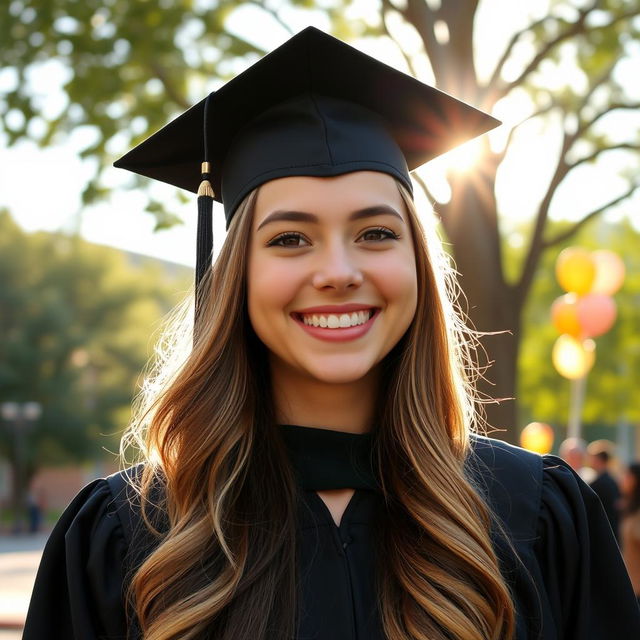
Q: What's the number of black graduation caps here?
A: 1